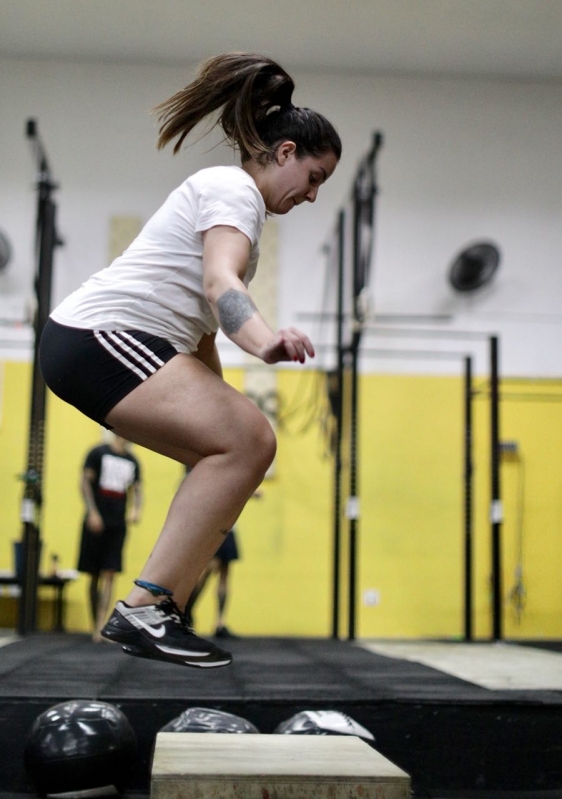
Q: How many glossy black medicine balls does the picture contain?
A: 3